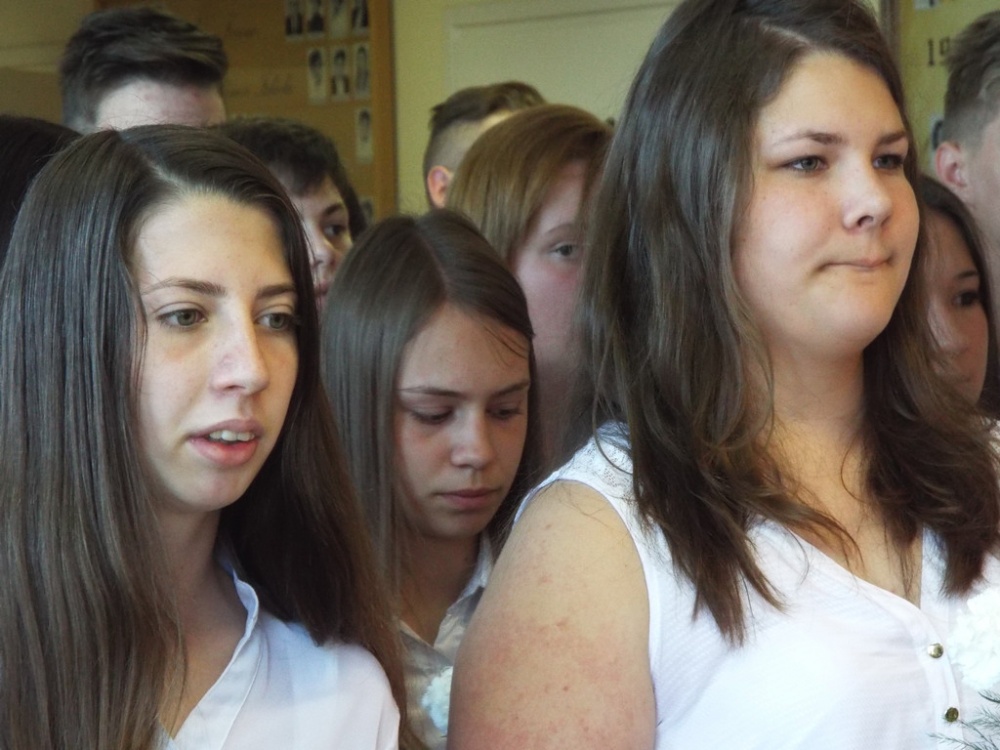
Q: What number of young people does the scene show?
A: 10